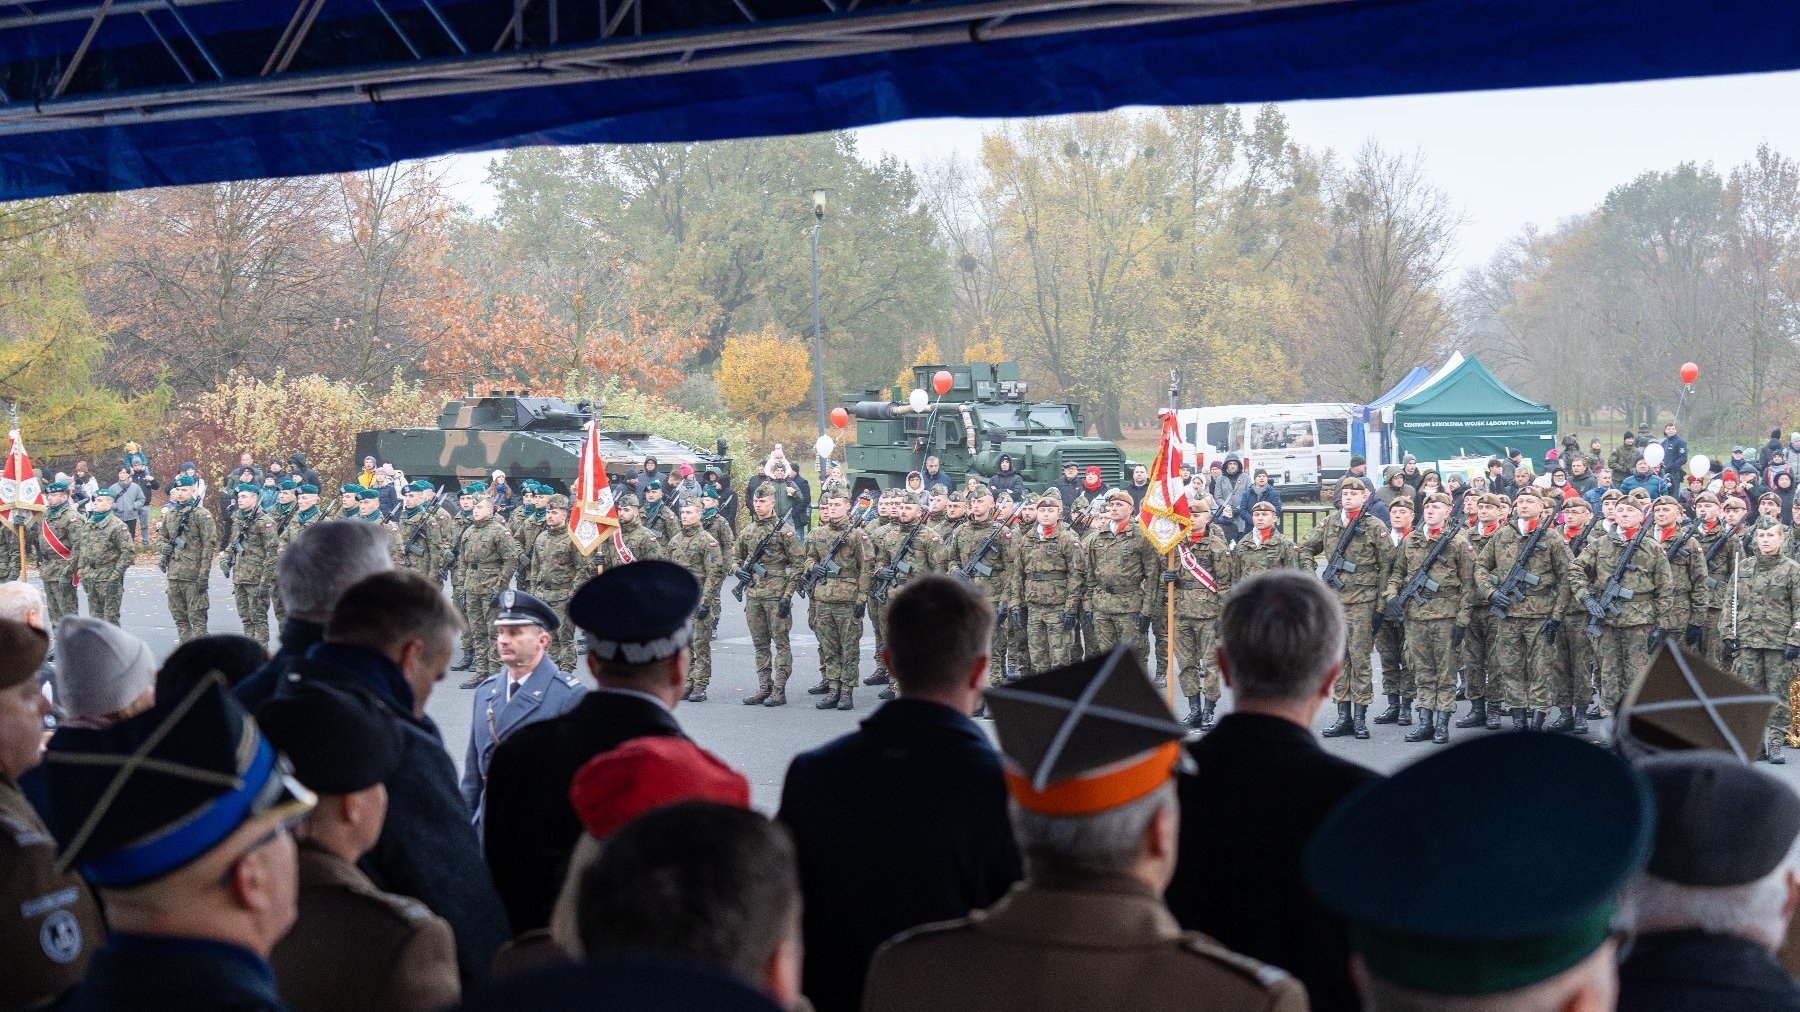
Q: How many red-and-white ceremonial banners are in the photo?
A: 3